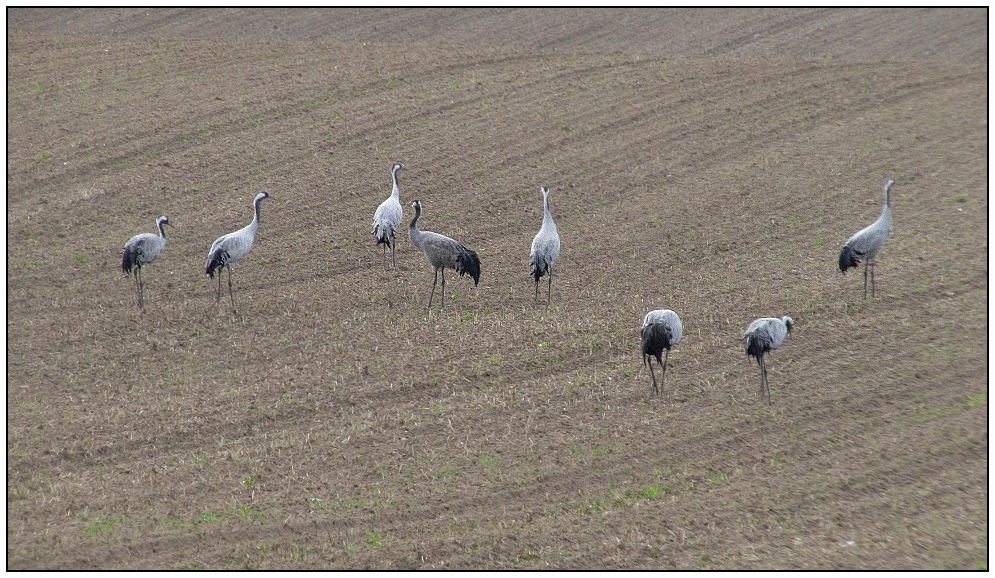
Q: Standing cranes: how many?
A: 8